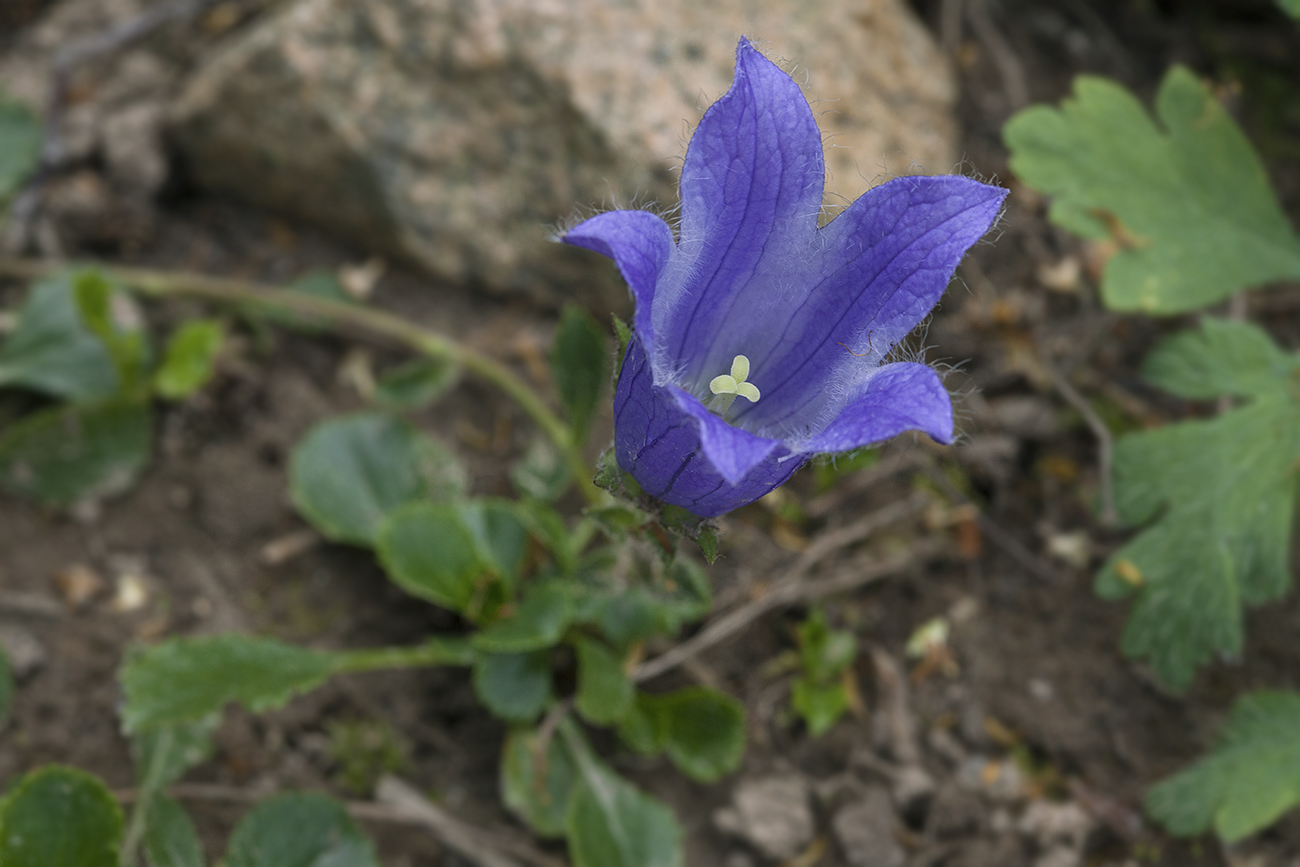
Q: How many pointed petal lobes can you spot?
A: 5